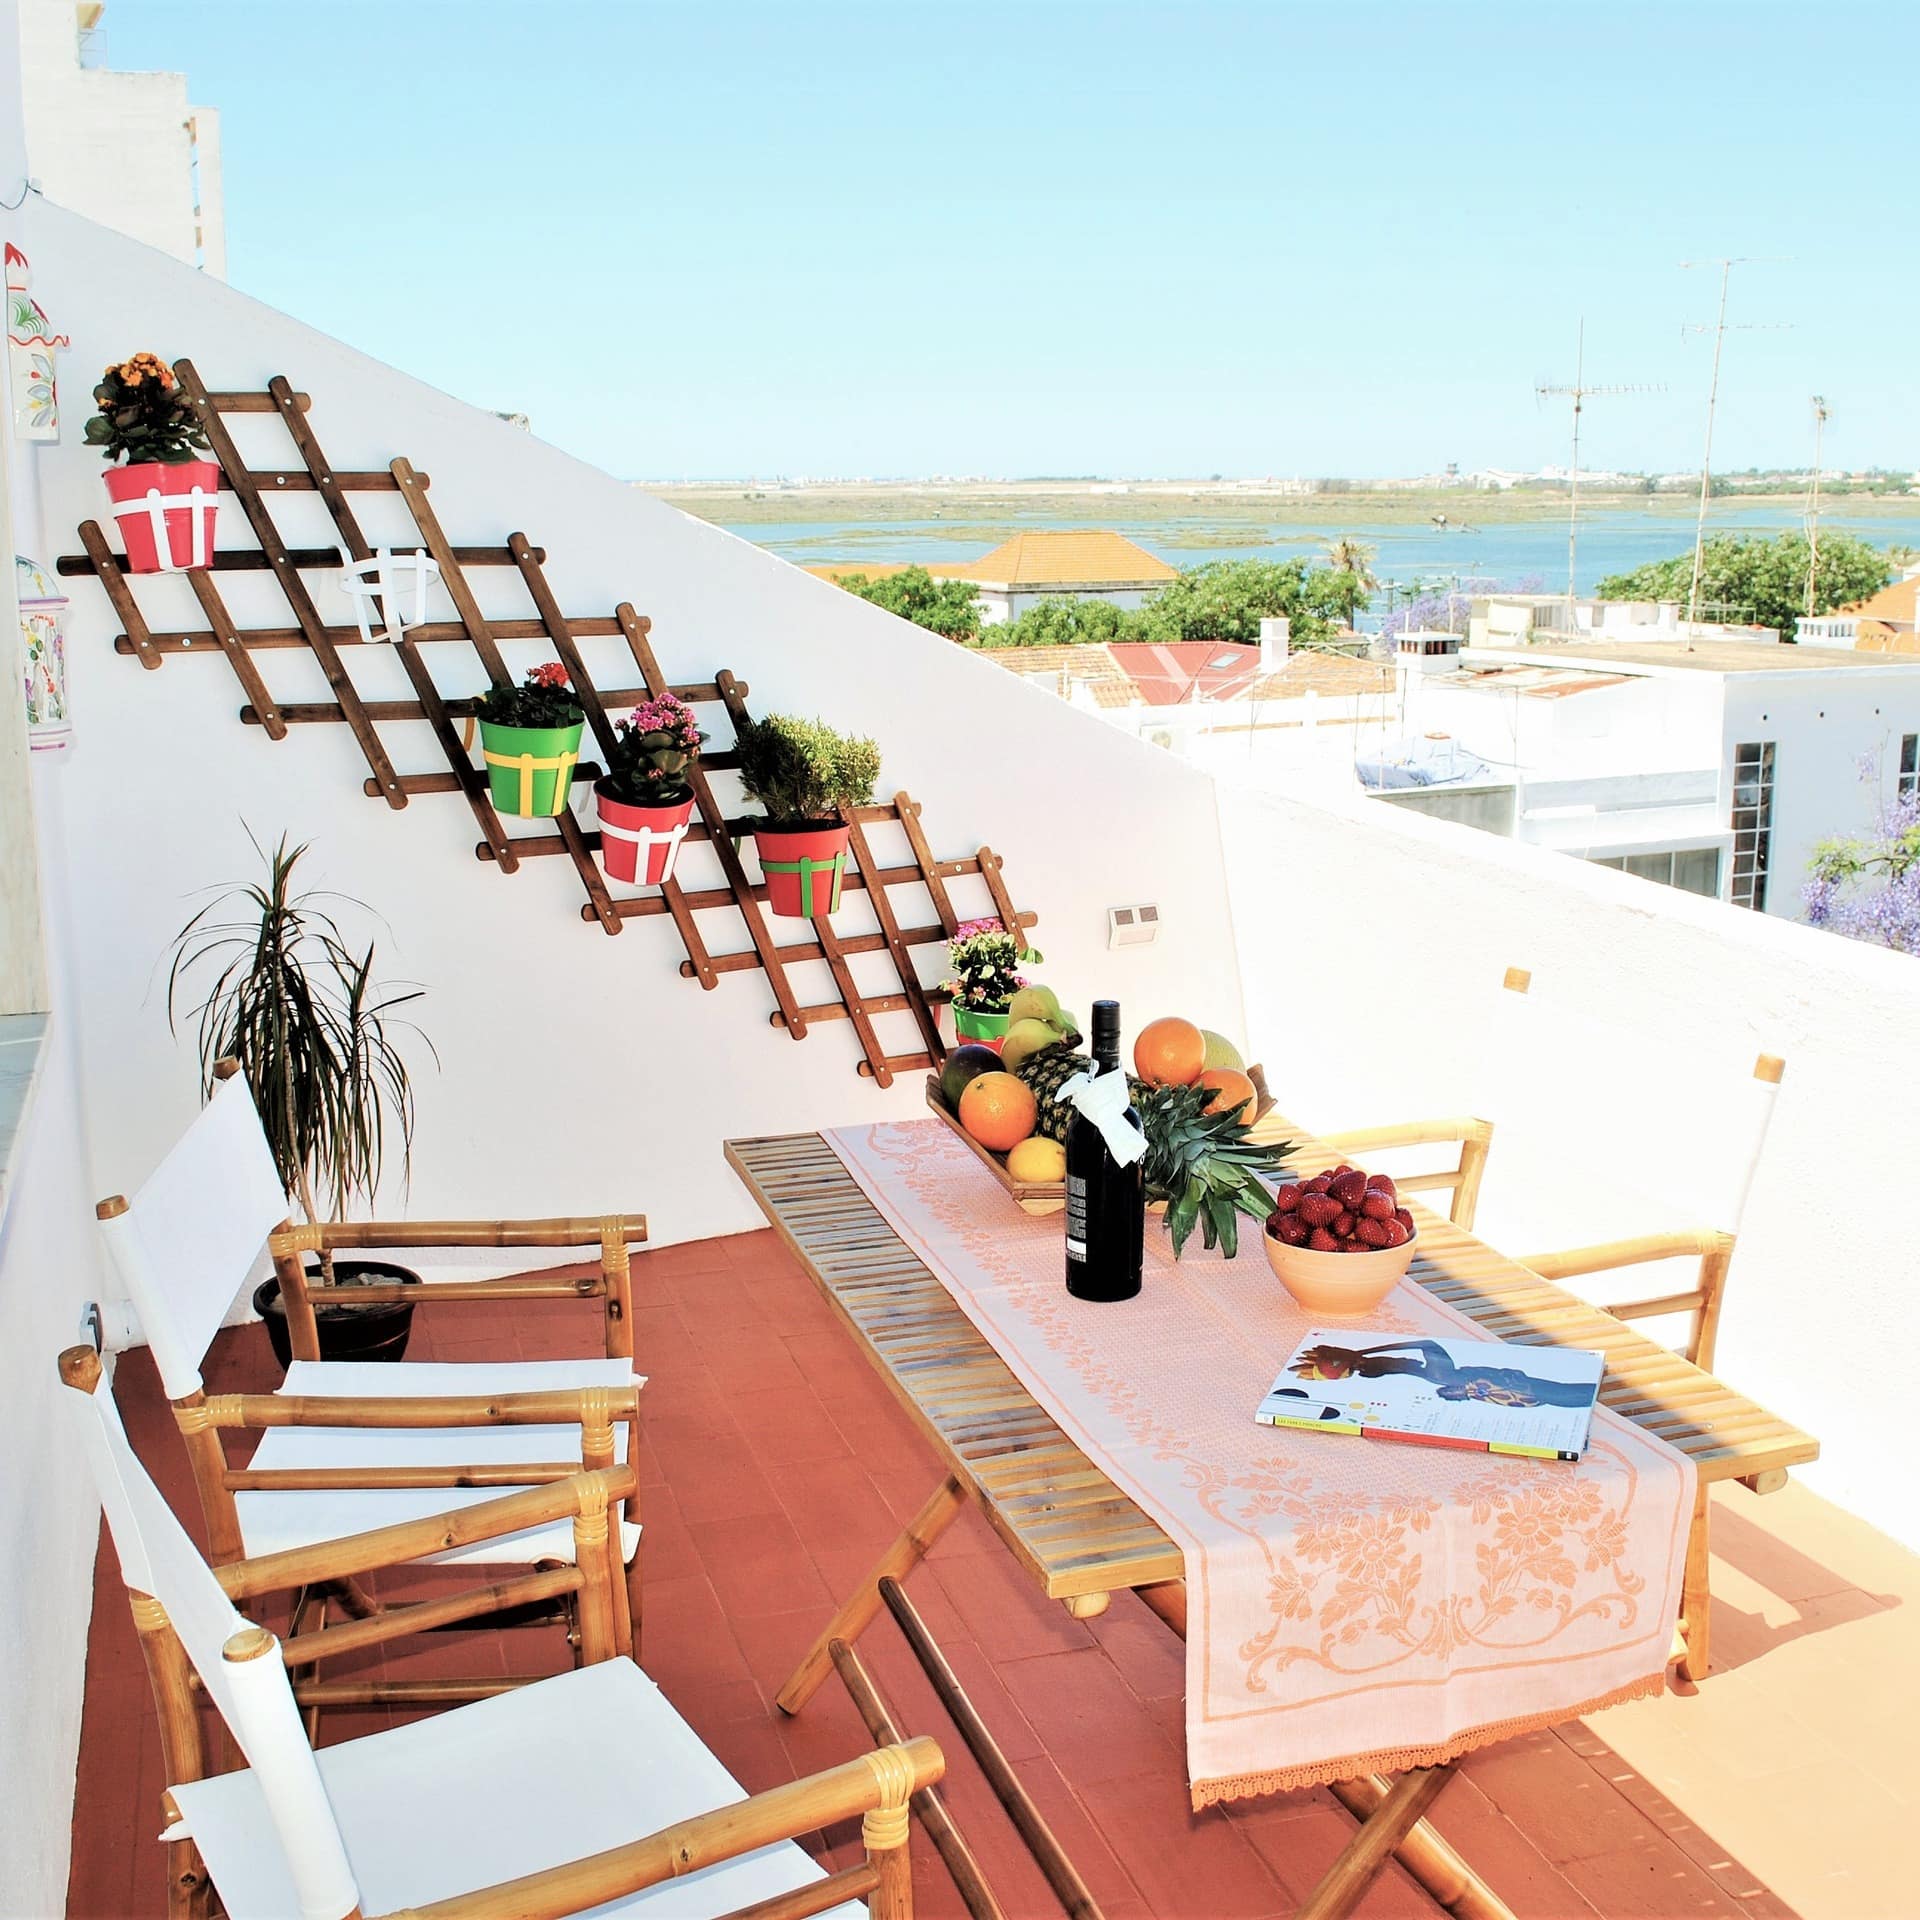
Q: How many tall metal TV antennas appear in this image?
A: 3